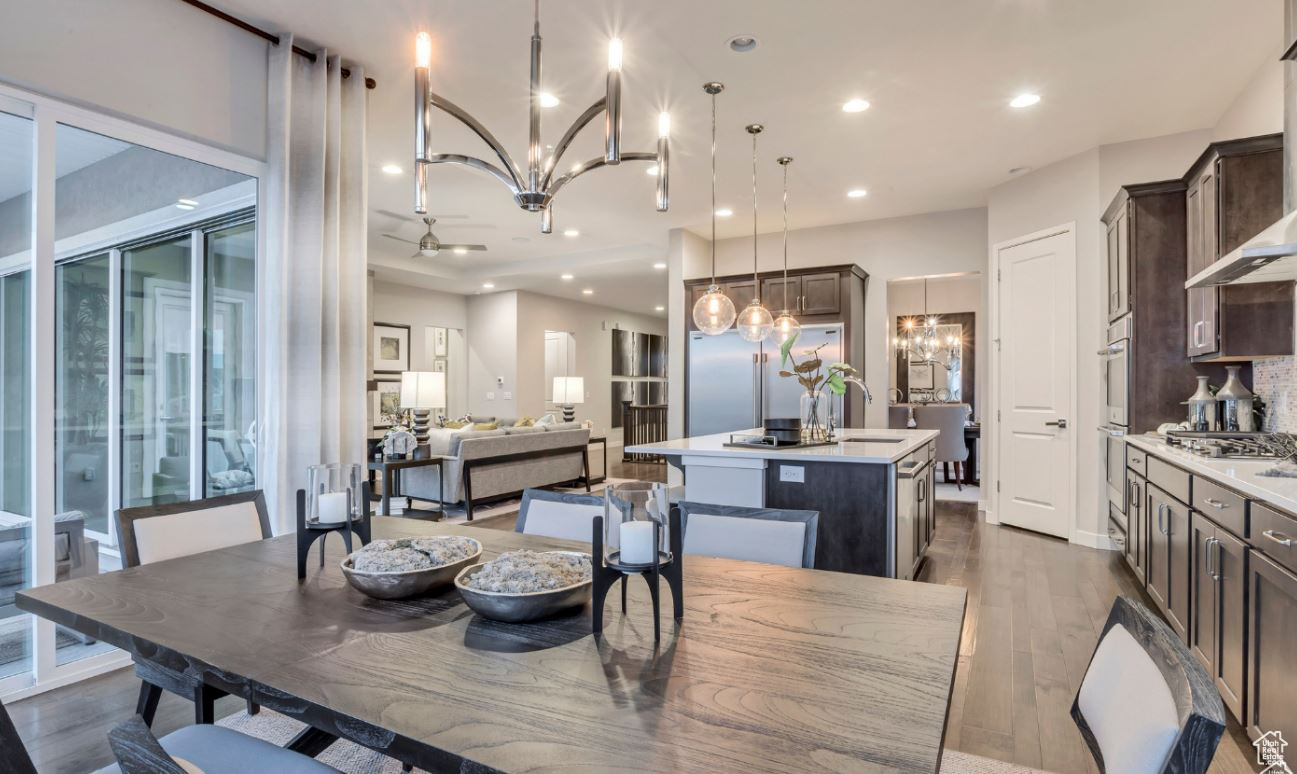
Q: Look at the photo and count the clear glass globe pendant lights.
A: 3